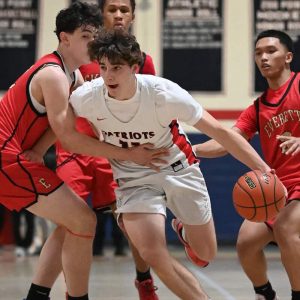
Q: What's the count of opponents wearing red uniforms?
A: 3